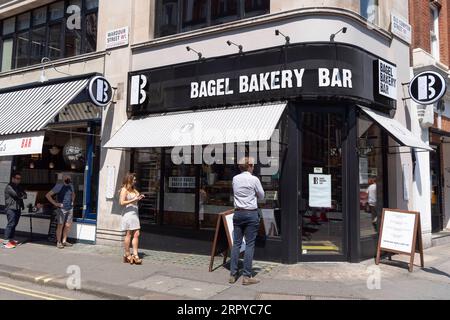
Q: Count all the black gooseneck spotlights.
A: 4